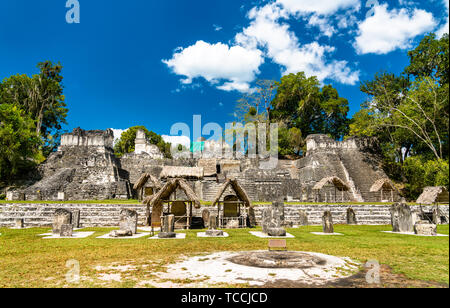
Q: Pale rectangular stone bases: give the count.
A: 7